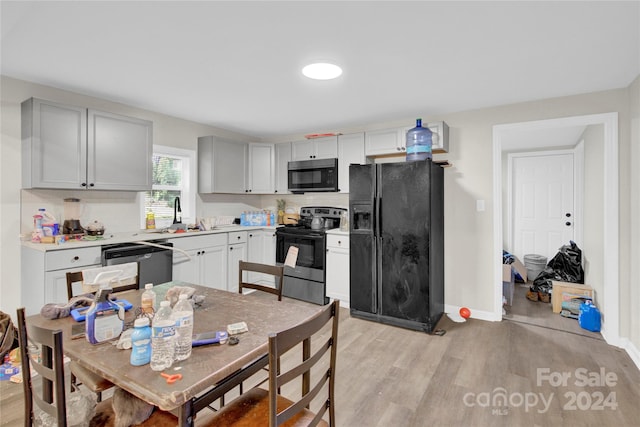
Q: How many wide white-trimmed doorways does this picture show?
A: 1